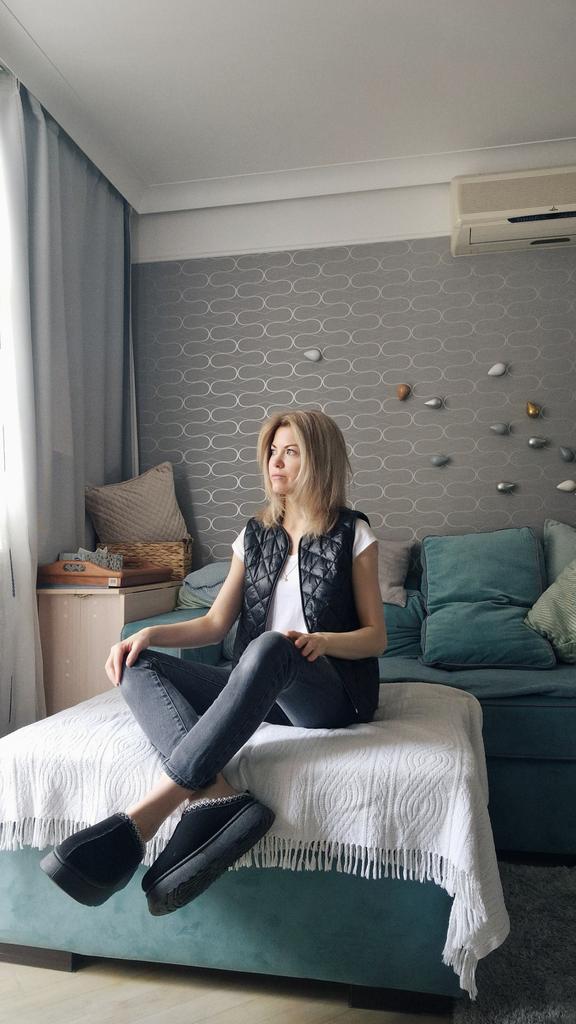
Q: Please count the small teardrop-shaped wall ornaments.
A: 11